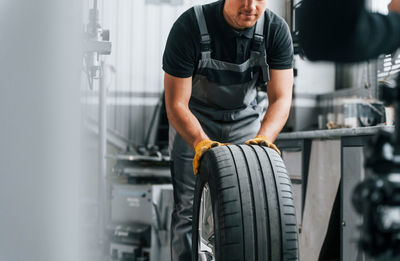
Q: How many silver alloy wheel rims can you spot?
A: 1